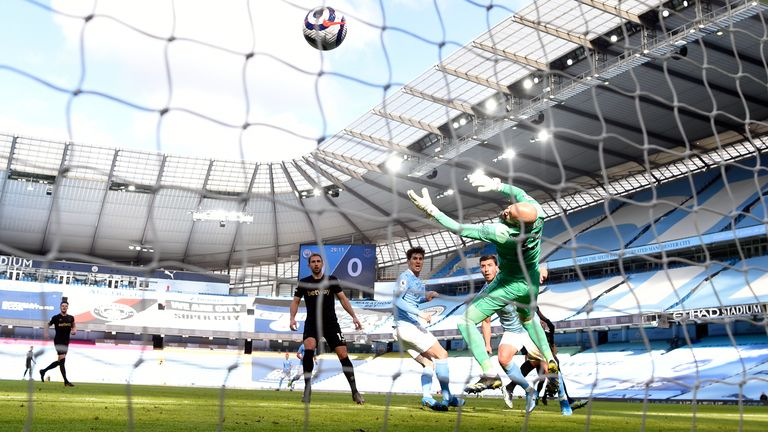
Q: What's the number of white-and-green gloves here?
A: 2